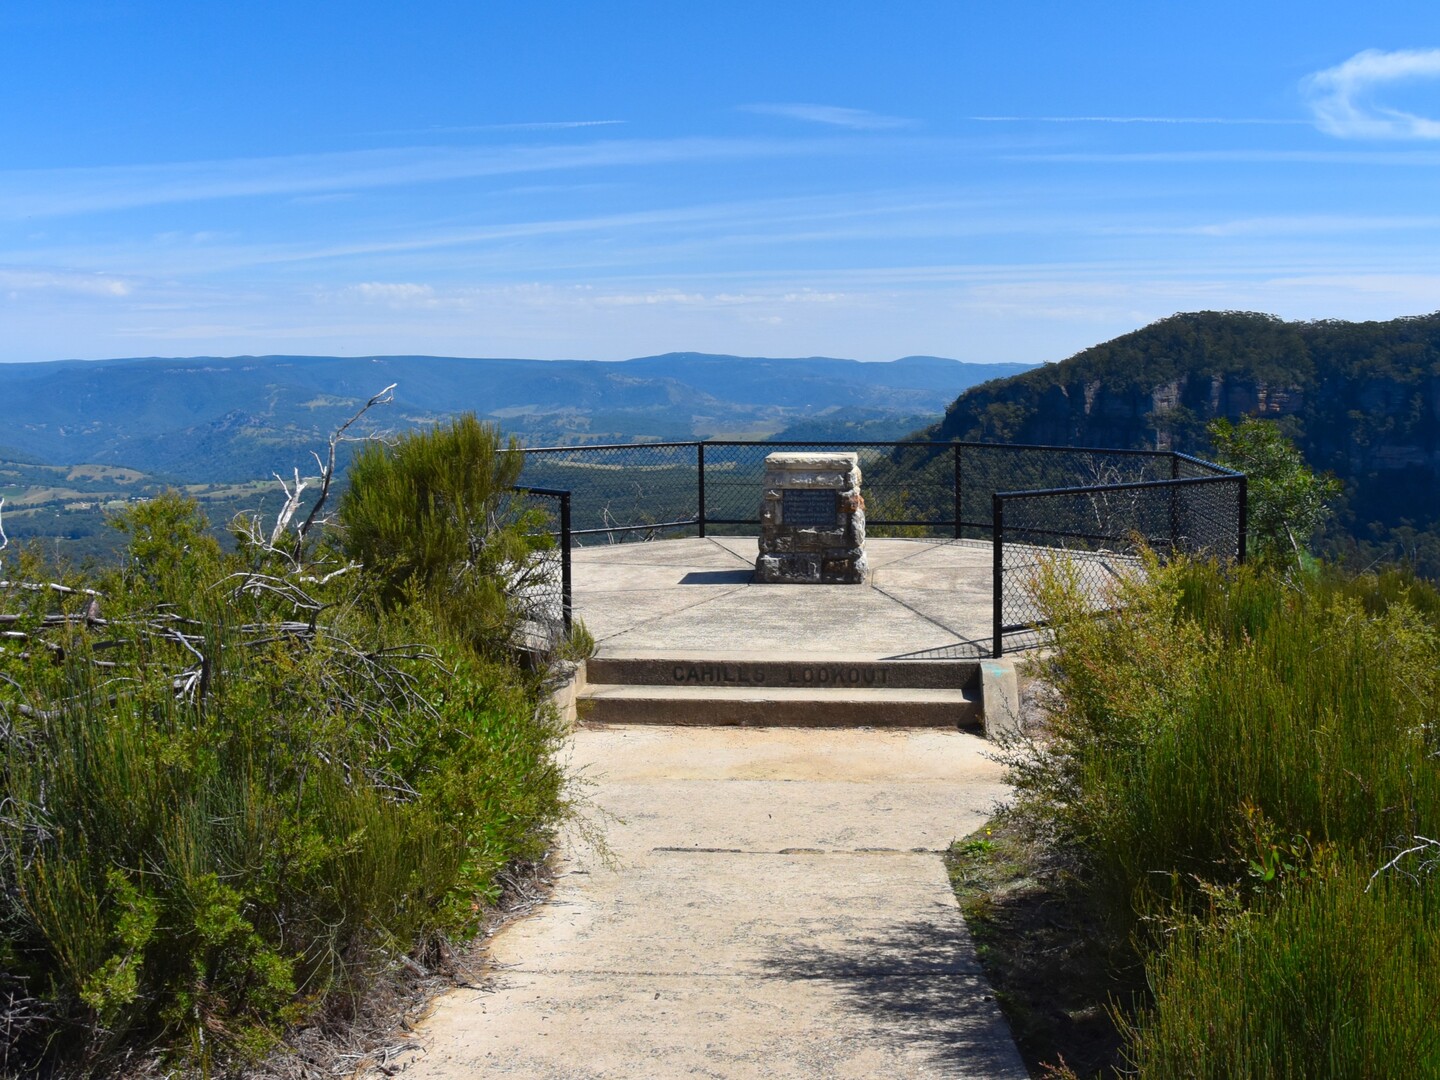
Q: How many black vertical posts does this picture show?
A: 6